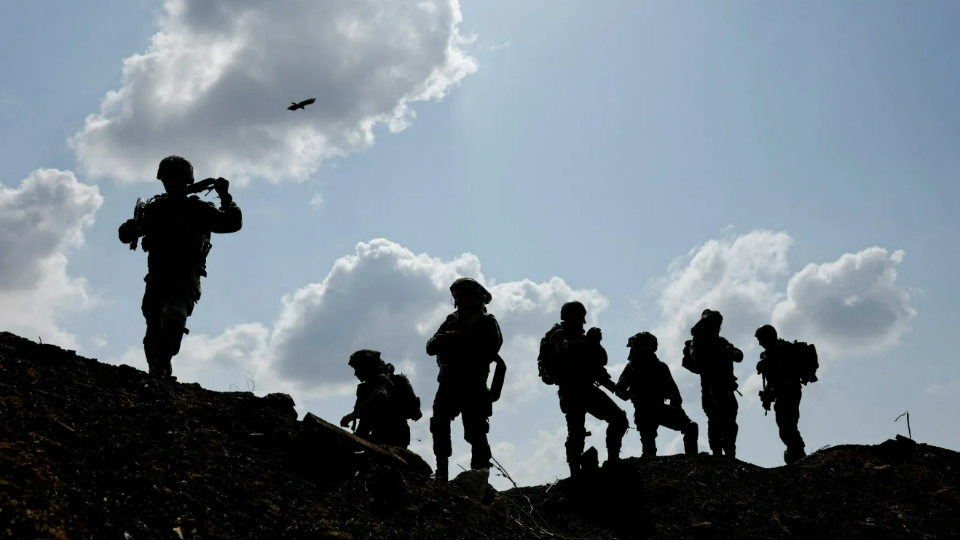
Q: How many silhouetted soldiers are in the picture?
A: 7